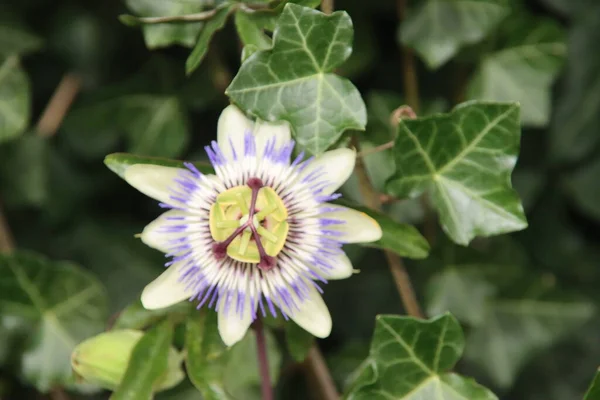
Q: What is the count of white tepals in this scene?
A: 10